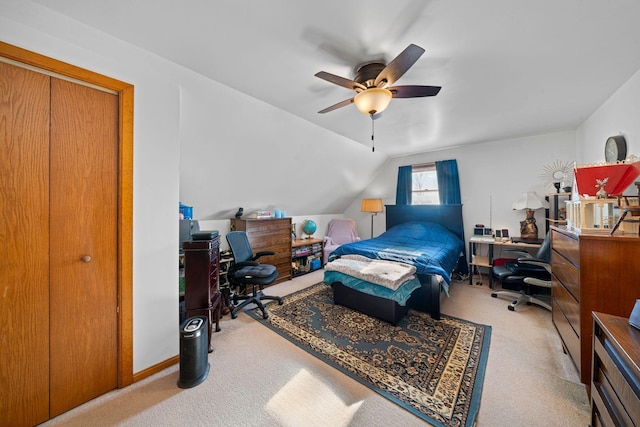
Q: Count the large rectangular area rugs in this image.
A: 1